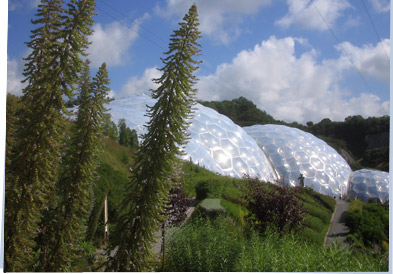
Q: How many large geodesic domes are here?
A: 3